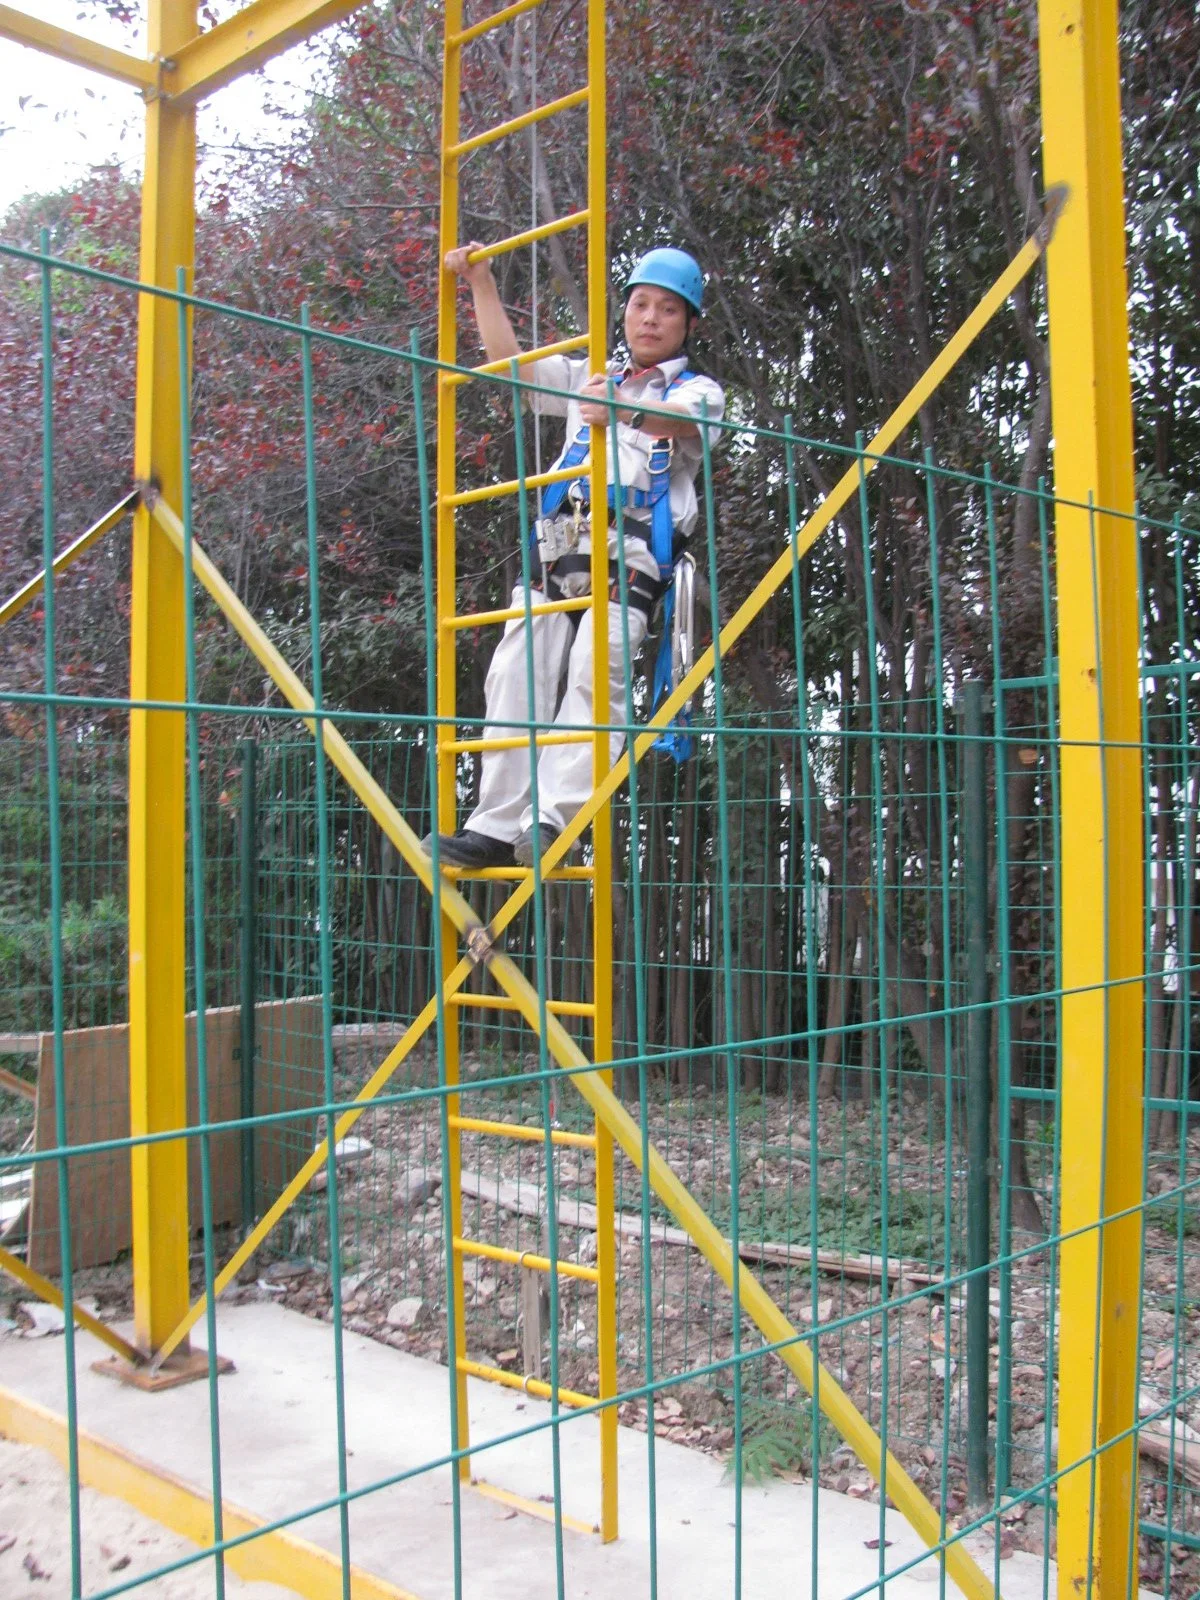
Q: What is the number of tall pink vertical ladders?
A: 0